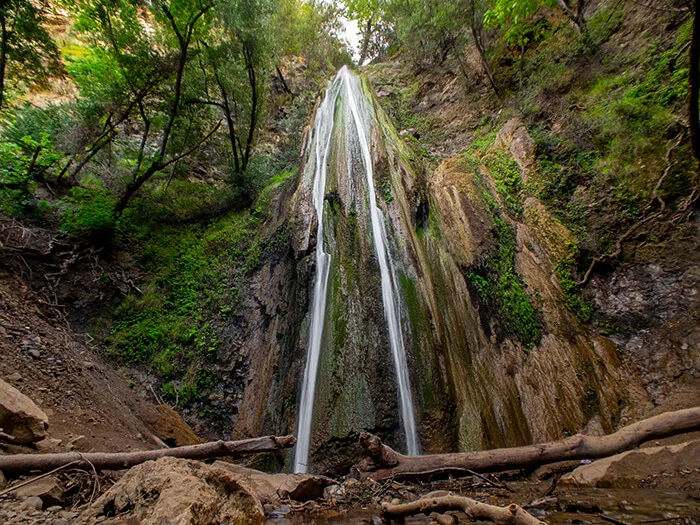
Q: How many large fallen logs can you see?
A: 2